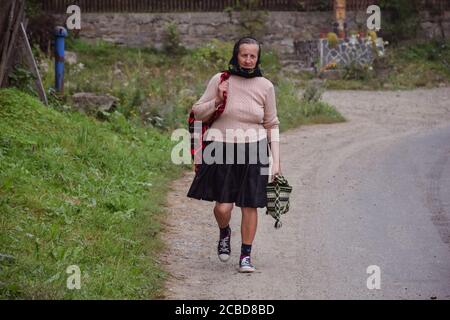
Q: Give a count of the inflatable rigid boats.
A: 0